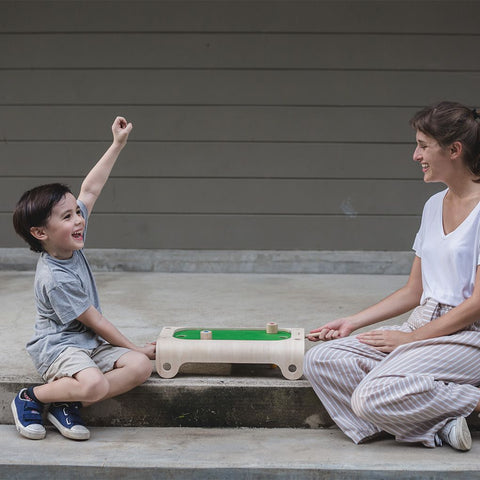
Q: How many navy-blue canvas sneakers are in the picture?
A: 2